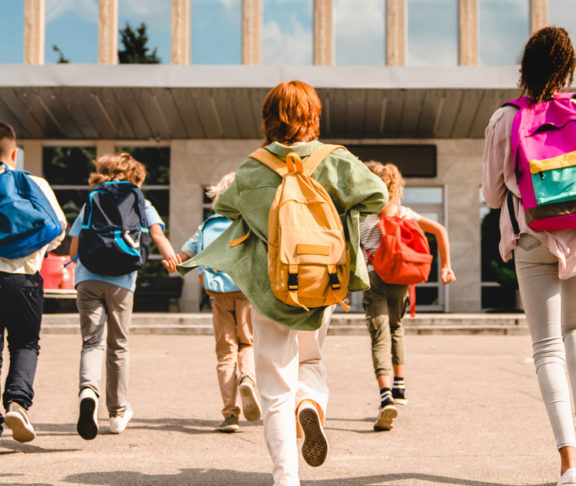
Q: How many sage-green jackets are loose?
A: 1